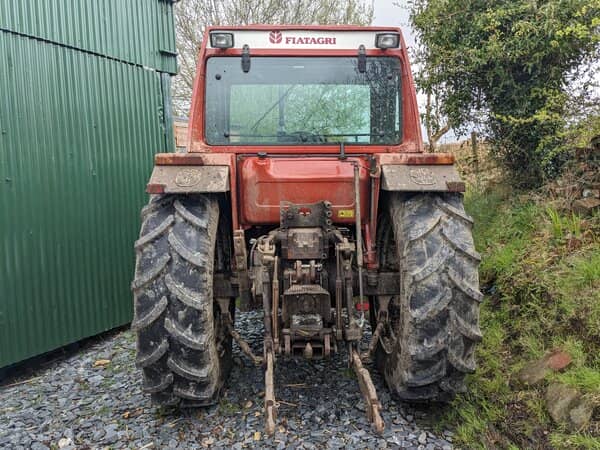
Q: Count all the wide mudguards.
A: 2